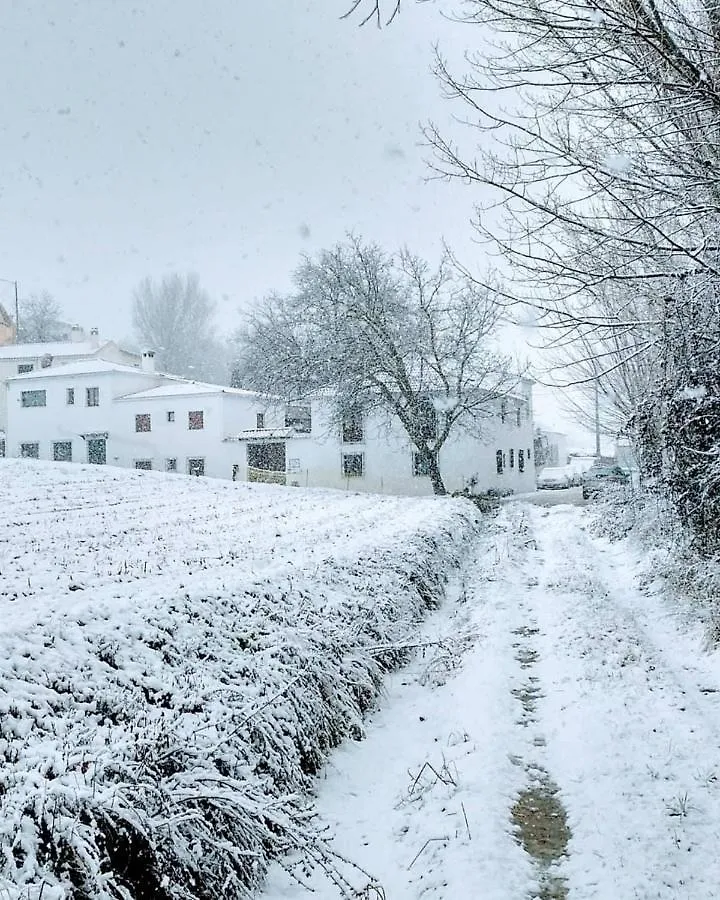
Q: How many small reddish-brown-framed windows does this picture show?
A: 2